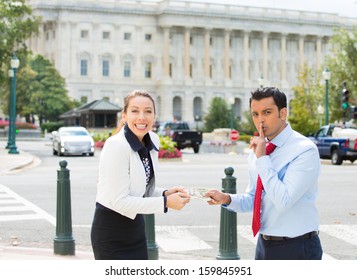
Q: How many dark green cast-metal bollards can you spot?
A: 3